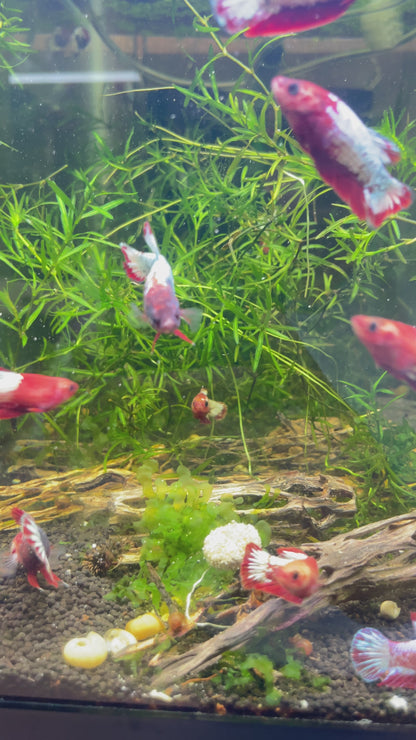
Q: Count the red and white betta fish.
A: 9